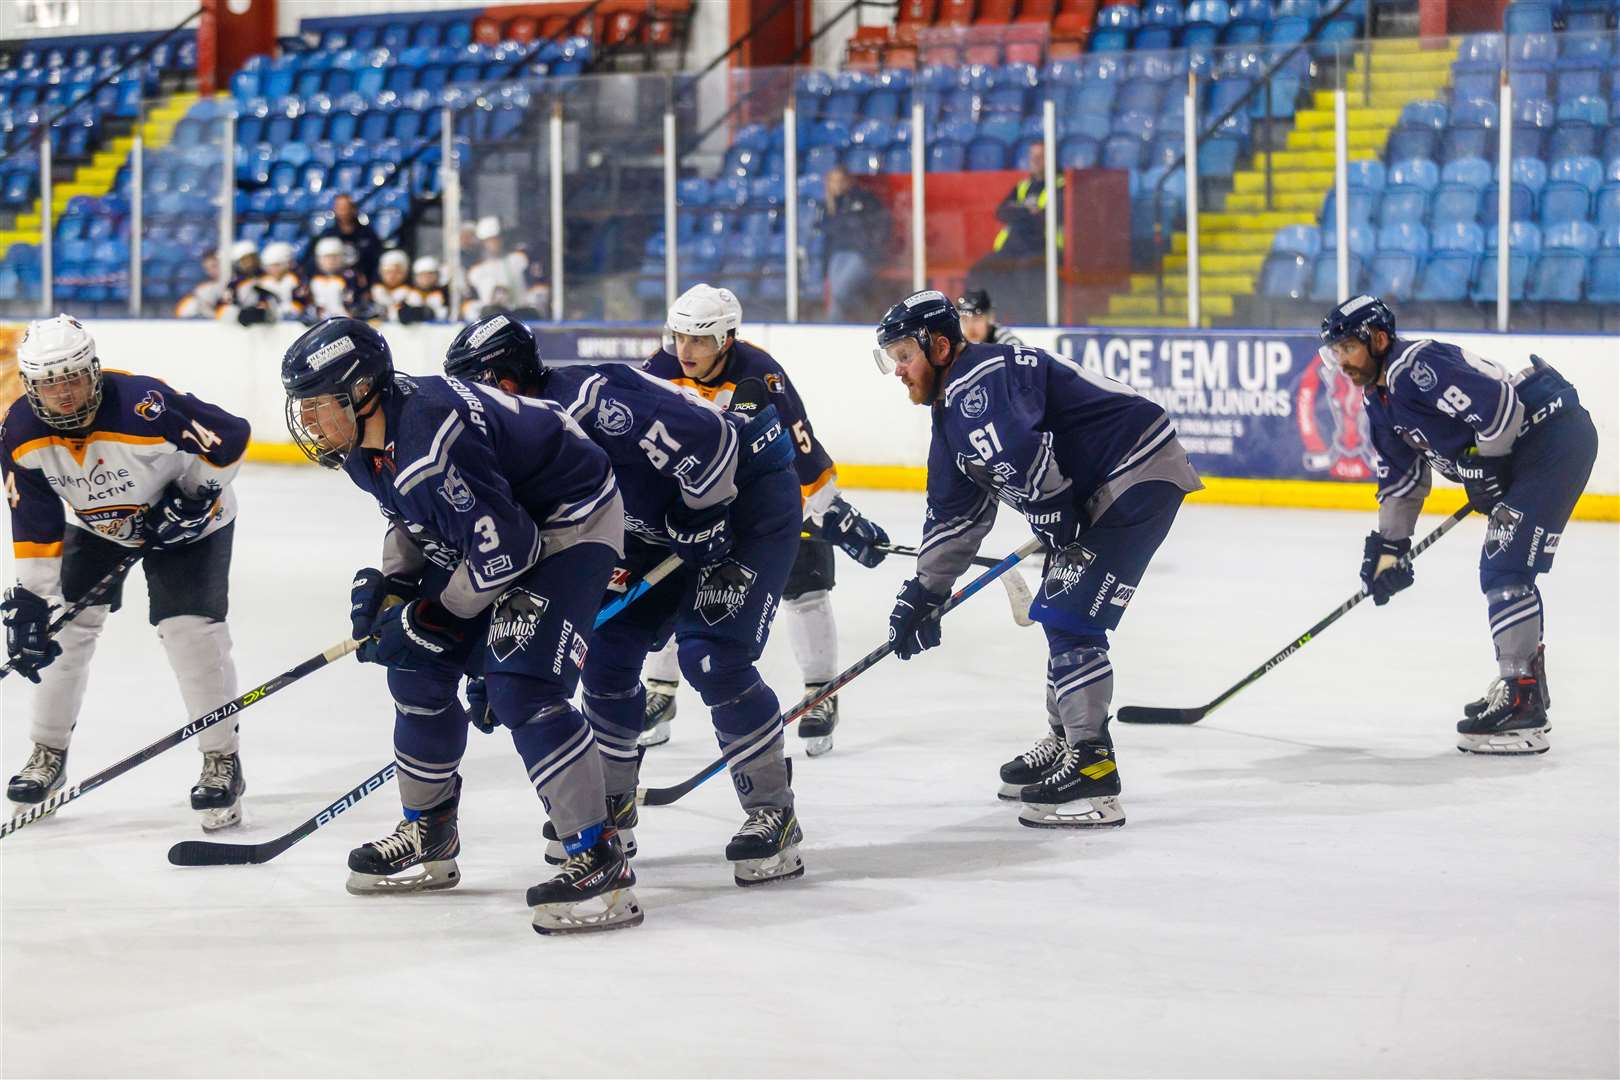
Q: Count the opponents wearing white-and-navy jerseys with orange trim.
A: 2